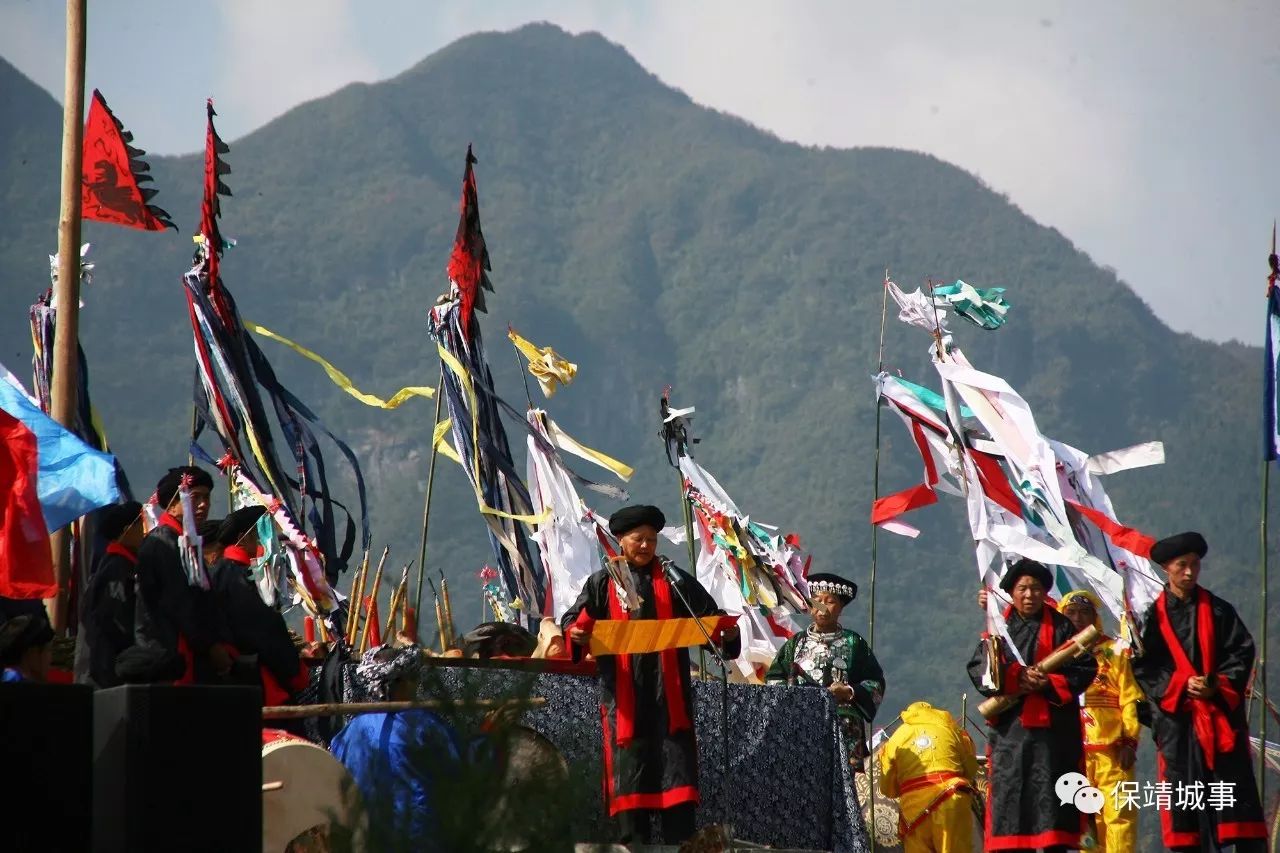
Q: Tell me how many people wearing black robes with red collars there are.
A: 6